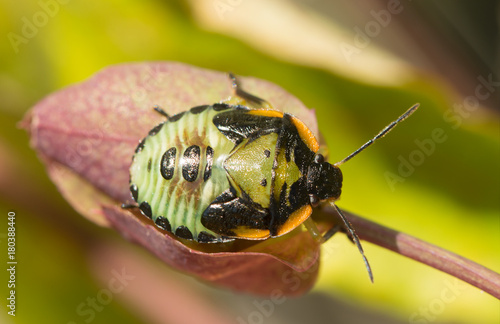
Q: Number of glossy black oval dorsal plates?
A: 3